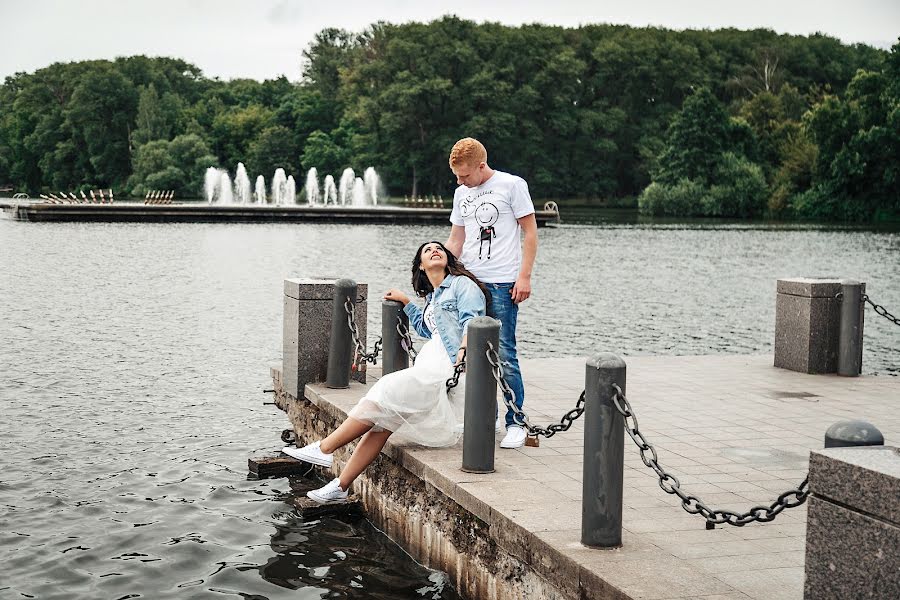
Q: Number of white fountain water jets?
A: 11